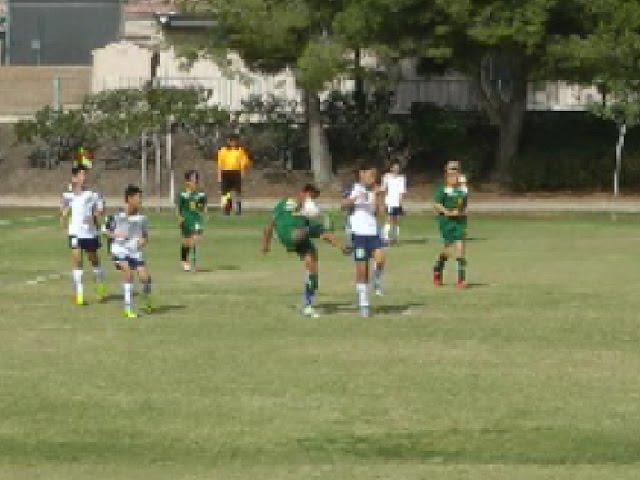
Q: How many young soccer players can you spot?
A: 7